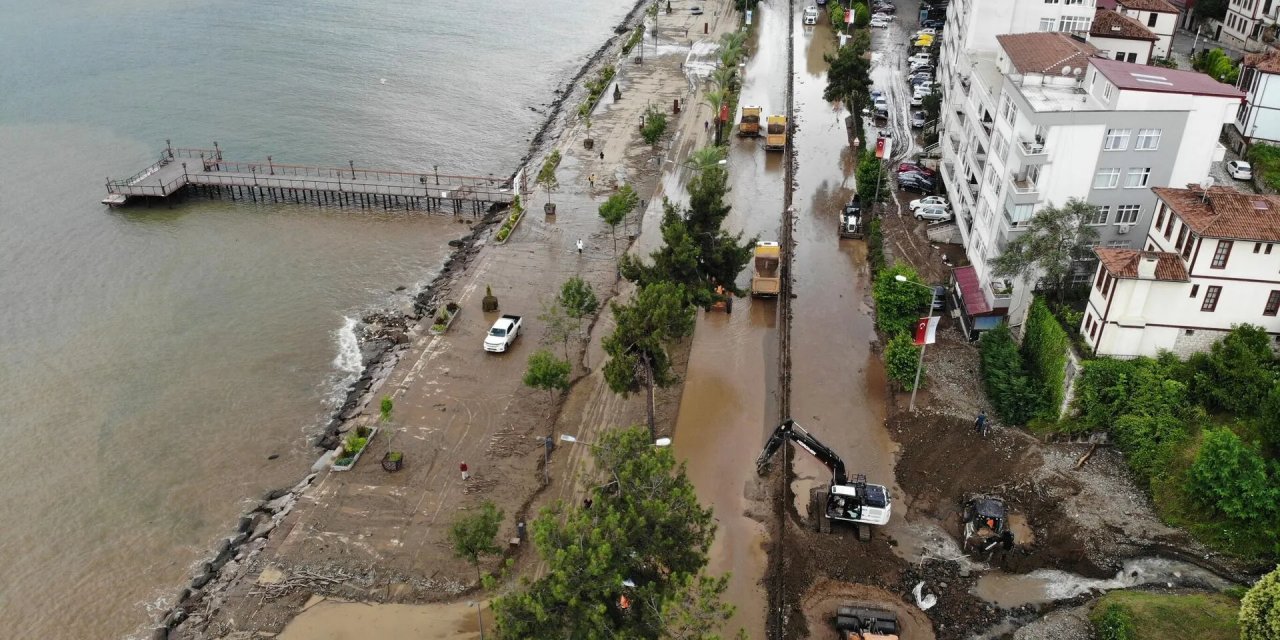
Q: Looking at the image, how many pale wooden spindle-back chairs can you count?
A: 0